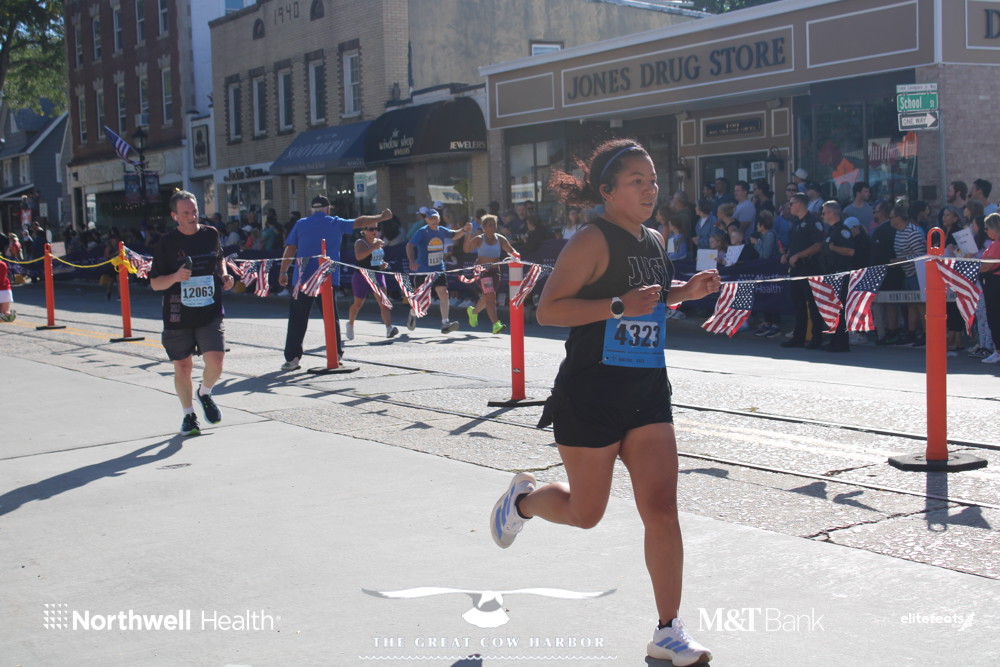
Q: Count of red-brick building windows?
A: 10